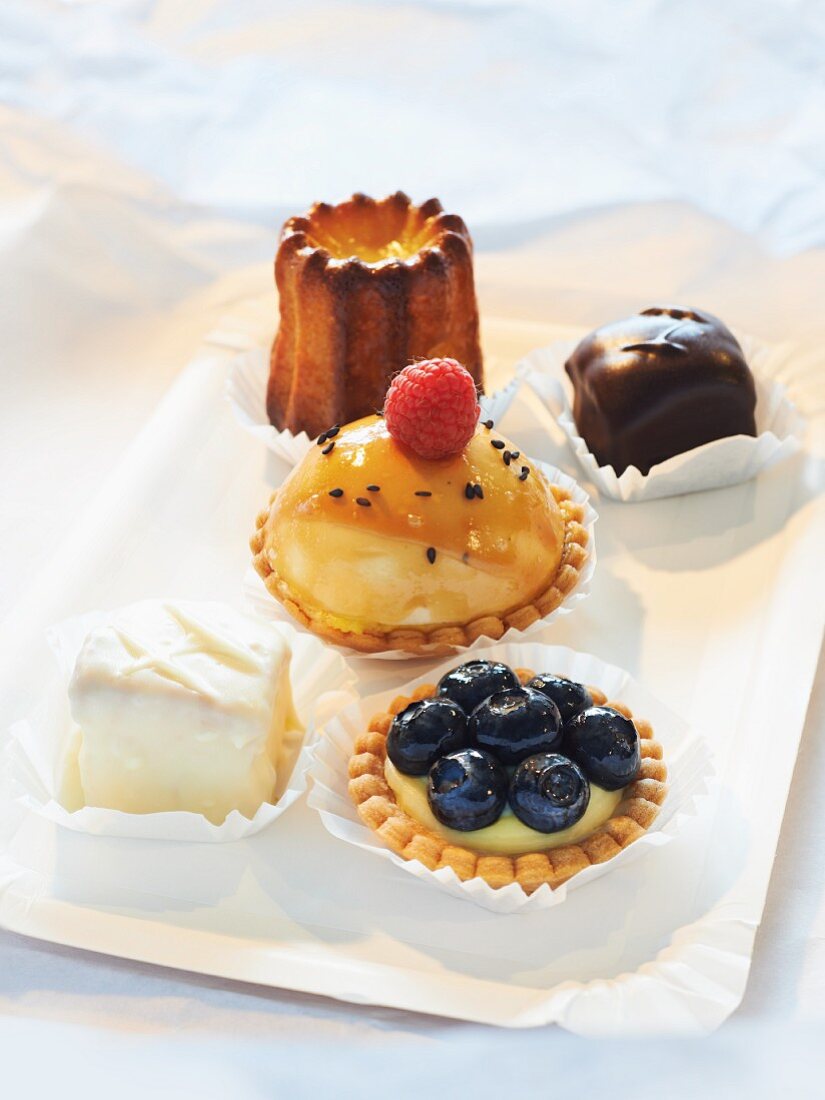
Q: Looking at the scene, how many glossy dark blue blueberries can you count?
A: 7